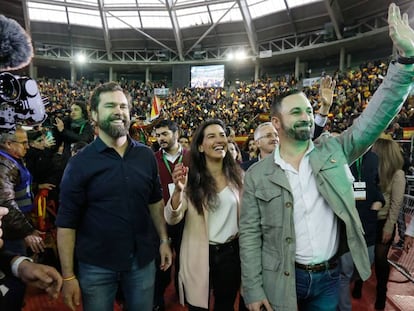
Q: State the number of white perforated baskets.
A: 0